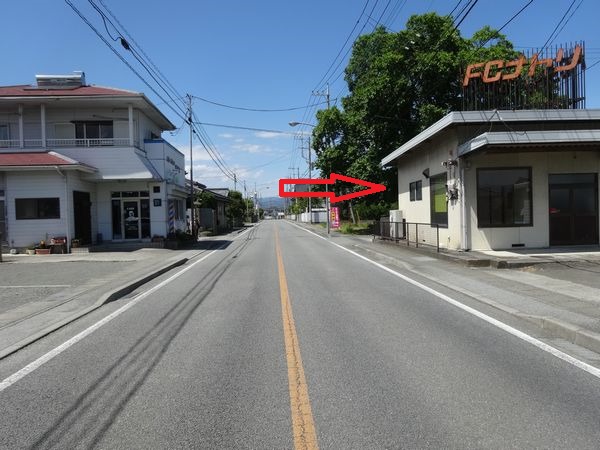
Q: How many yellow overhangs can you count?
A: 0